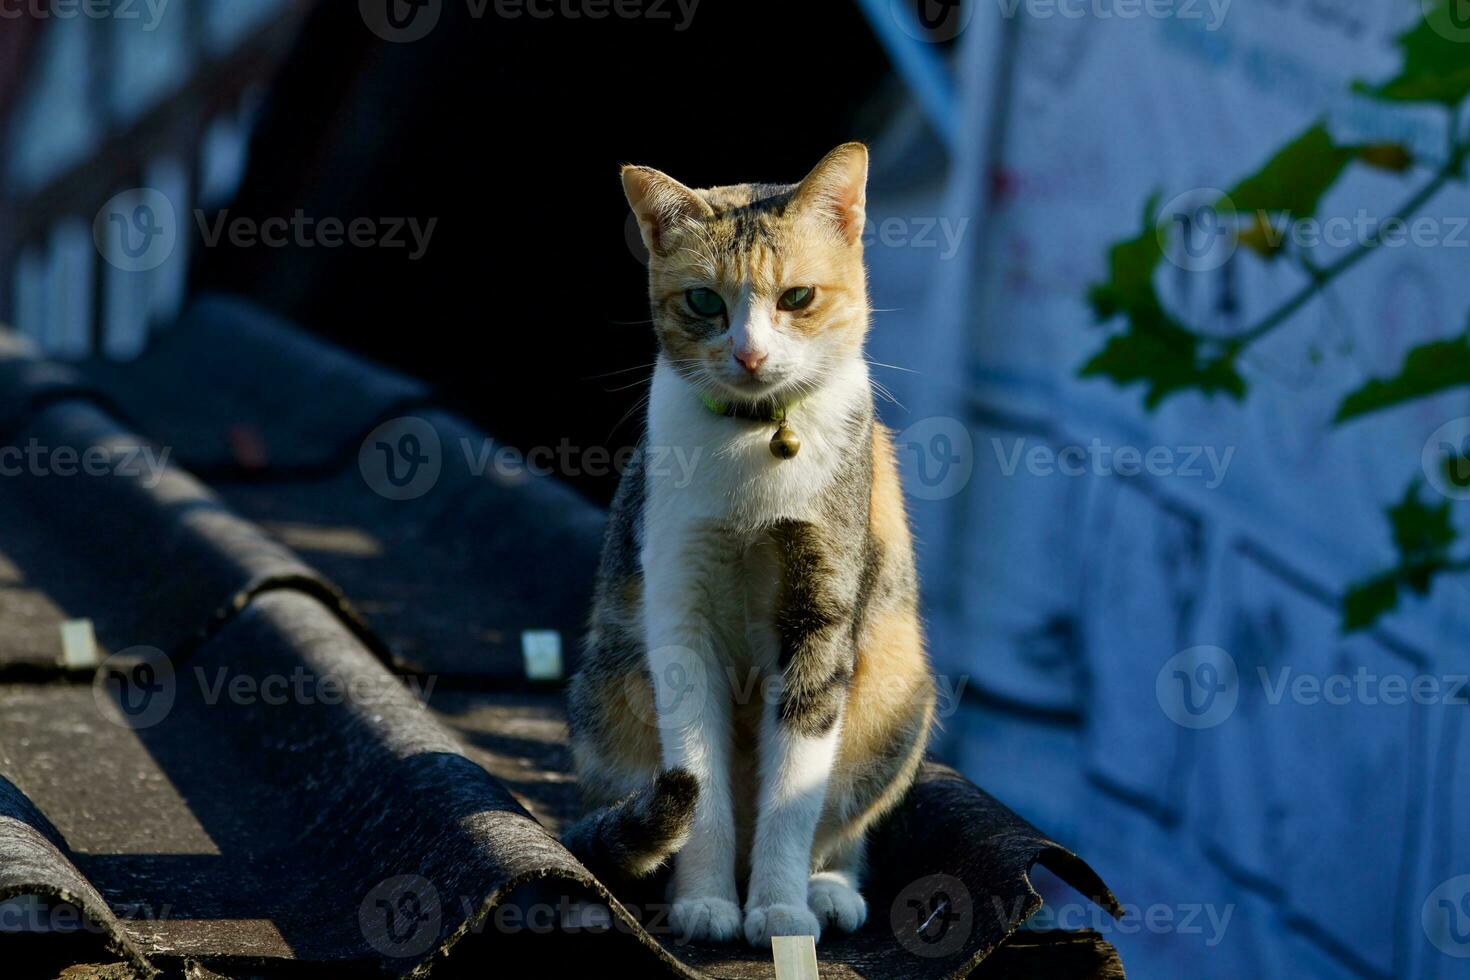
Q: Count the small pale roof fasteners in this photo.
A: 3